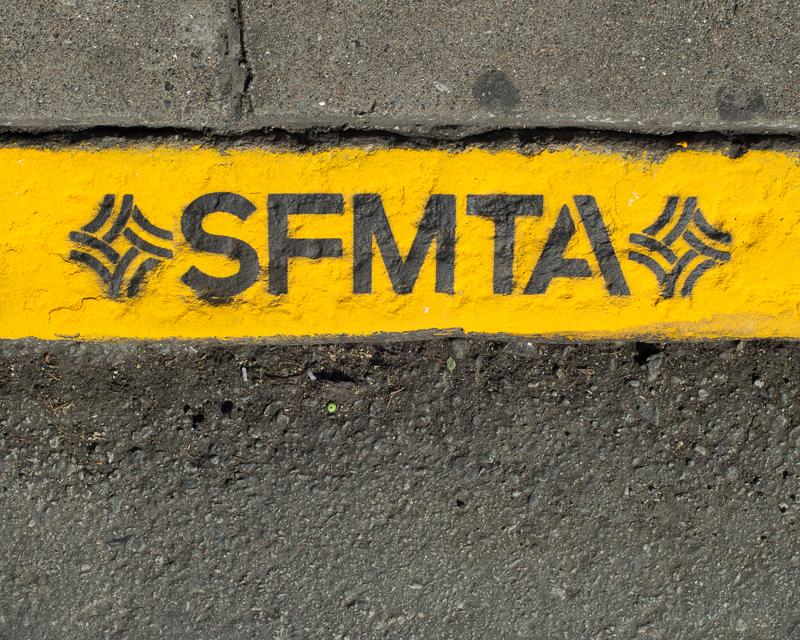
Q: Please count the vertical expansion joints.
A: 1